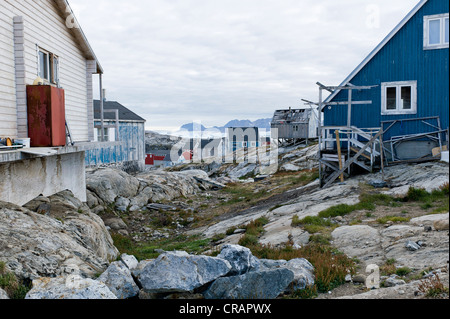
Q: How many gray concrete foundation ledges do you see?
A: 1